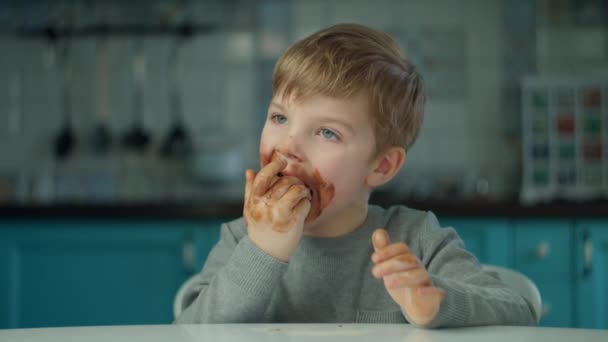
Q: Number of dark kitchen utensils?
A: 4